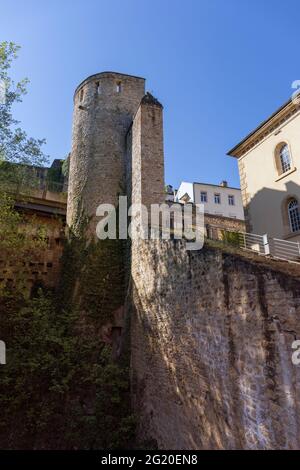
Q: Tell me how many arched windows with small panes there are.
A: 2